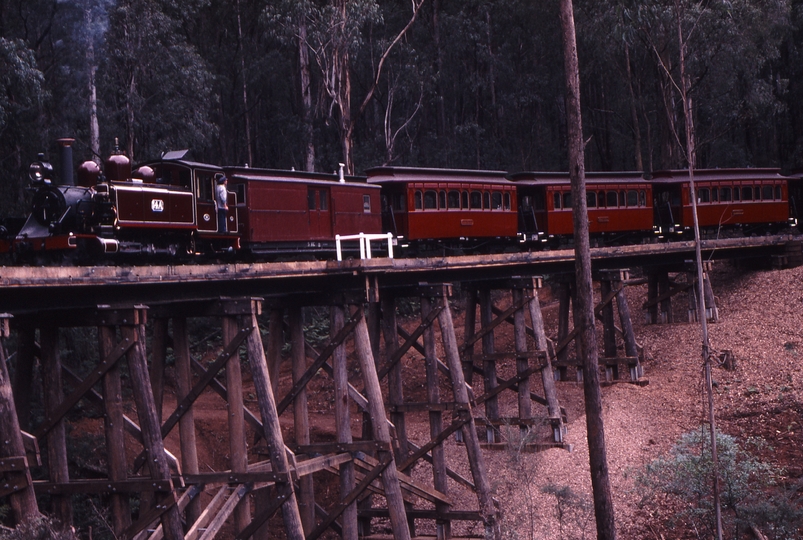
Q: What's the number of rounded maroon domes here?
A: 3